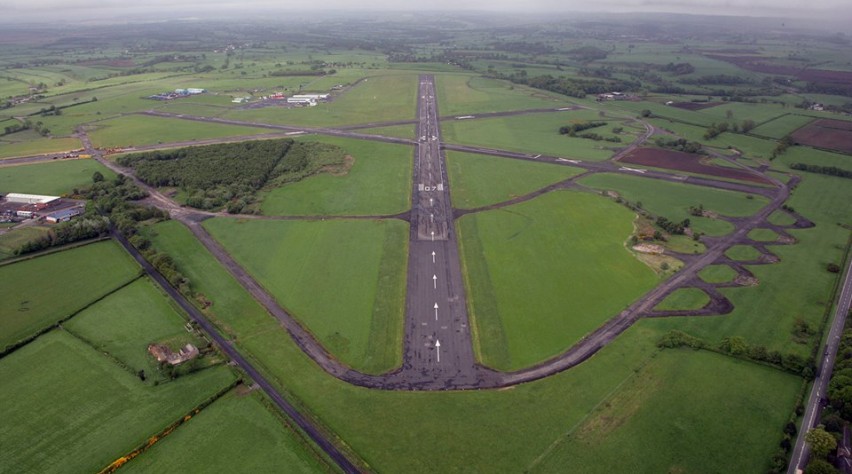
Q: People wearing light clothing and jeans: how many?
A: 0